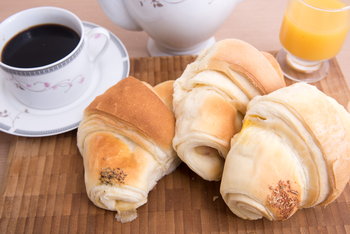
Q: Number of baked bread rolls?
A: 3